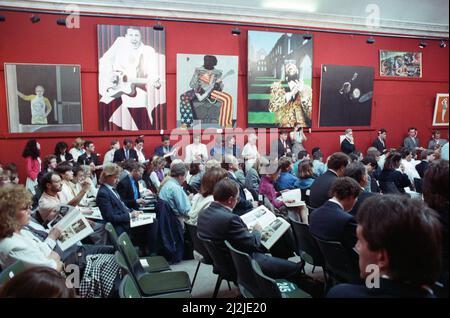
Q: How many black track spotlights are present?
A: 9